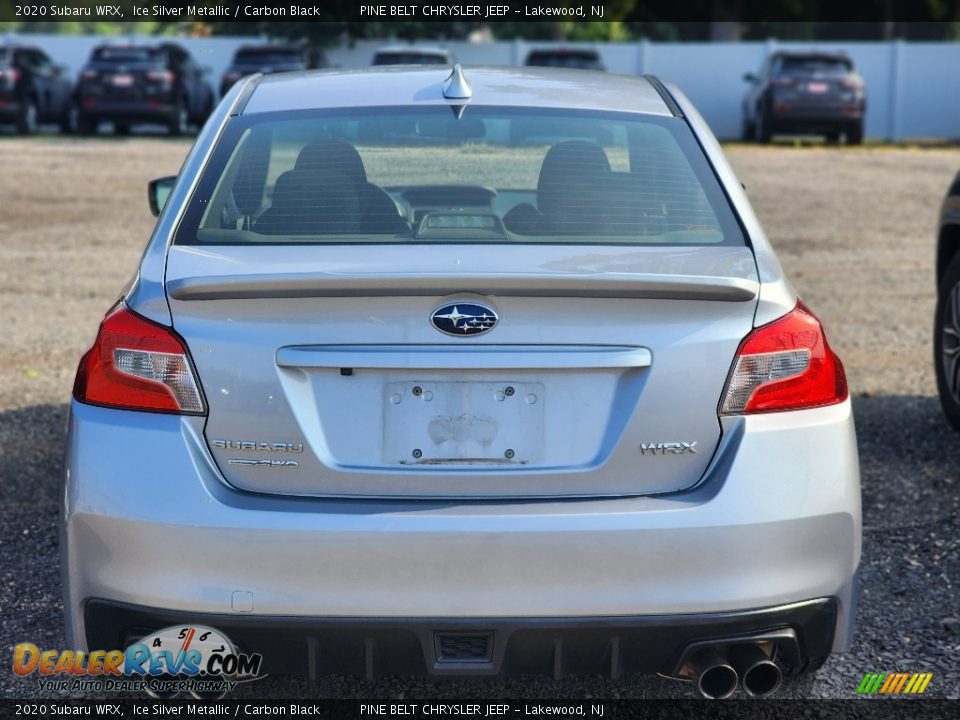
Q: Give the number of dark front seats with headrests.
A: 2